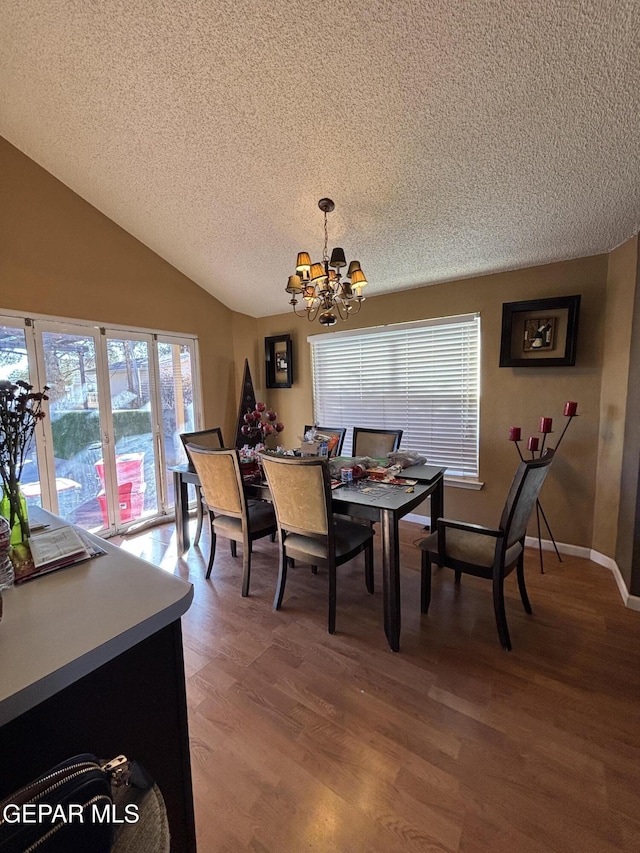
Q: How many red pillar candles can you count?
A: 4